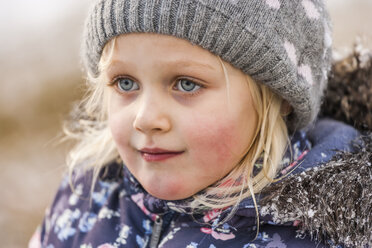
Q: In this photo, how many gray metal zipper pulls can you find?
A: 1